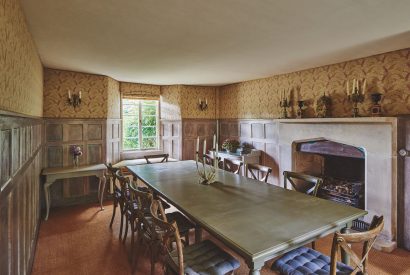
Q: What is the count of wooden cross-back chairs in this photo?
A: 10